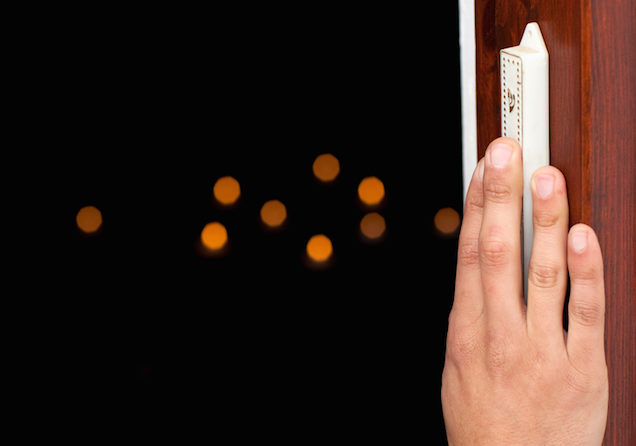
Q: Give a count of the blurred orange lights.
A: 9